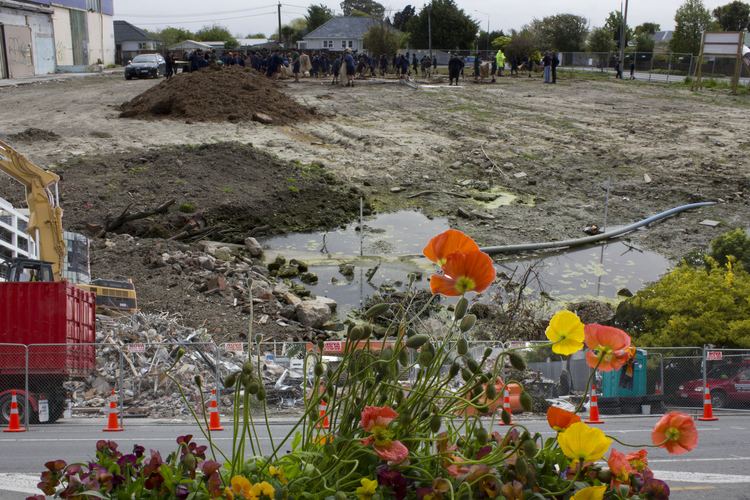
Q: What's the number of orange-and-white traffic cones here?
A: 7